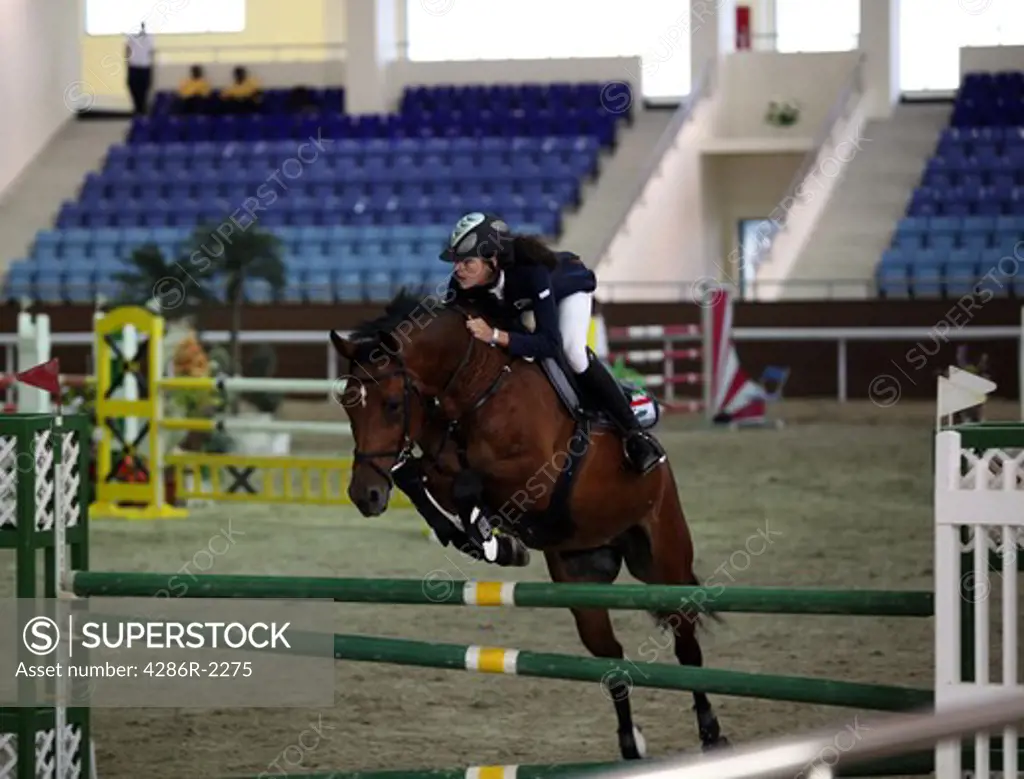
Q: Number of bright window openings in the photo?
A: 4